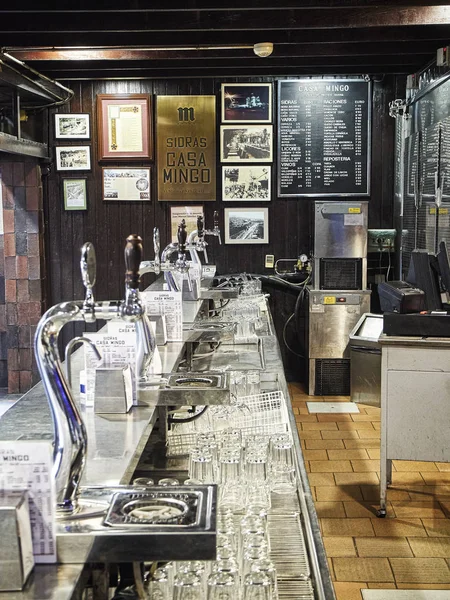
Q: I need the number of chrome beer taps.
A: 4